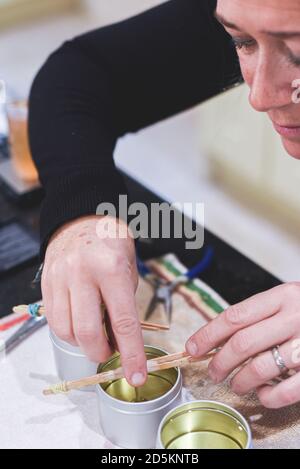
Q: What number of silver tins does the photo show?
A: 3